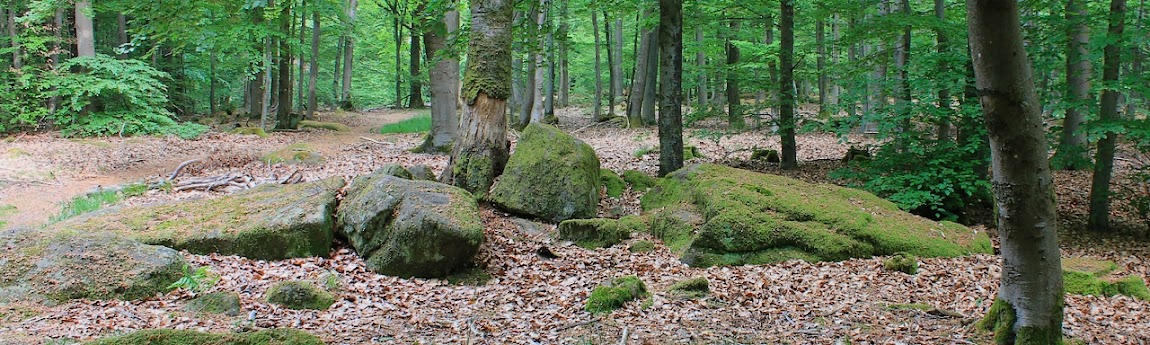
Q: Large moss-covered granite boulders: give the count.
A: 5